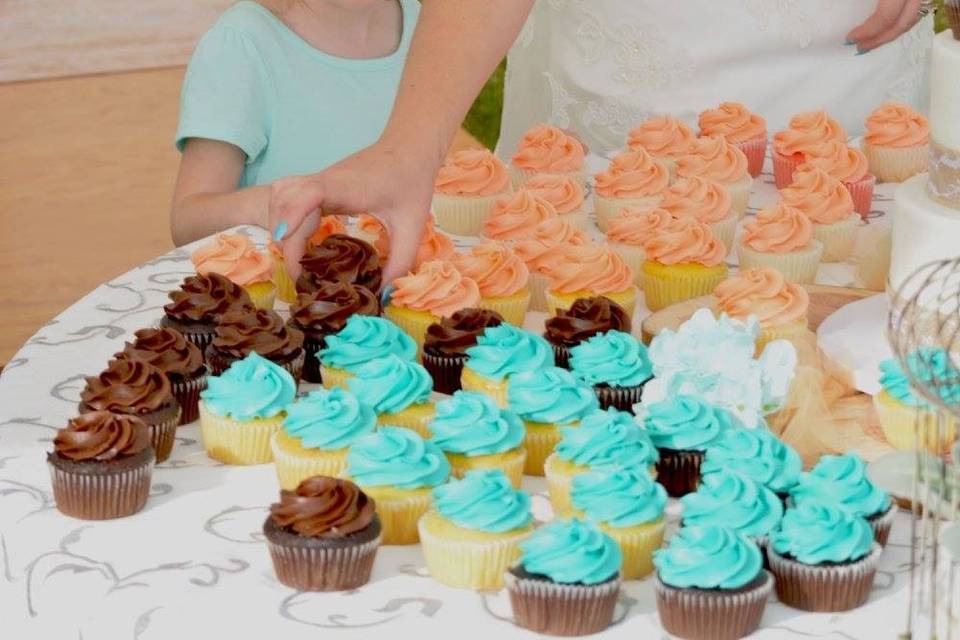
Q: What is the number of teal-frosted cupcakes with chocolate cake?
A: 8